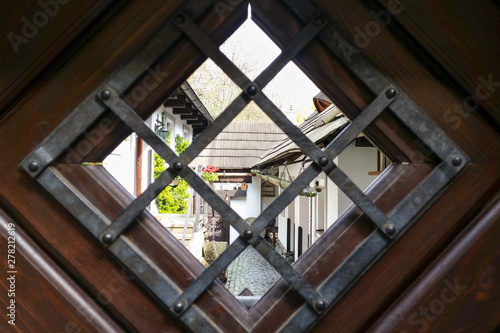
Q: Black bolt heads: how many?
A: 14